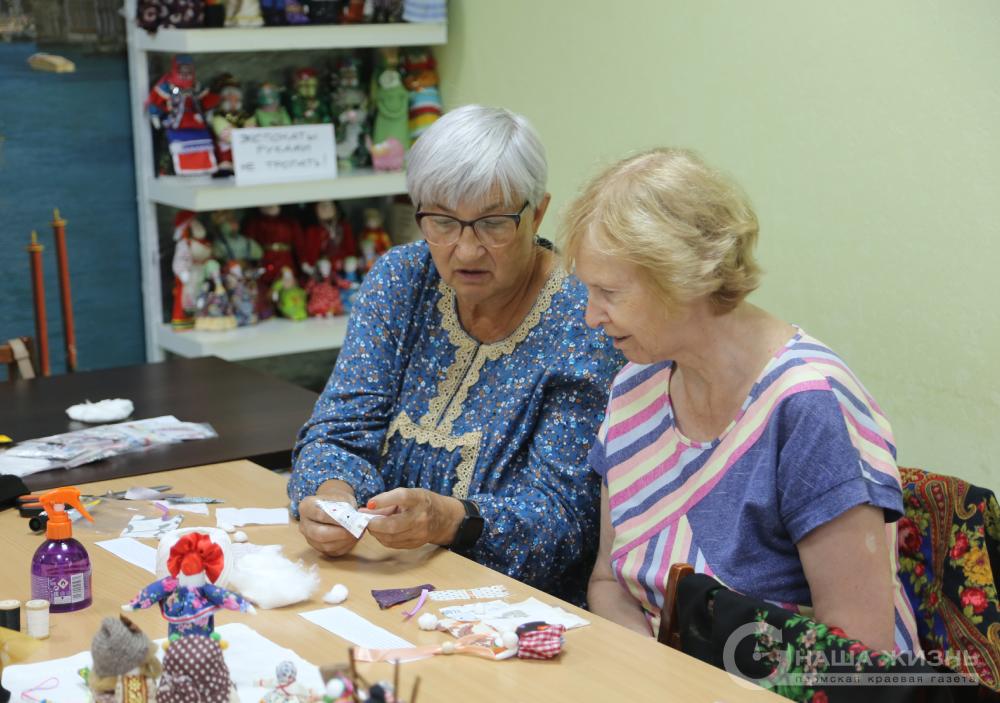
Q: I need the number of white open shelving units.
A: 1